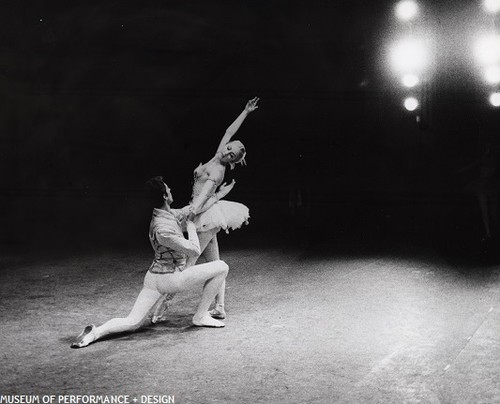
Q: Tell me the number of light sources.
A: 8